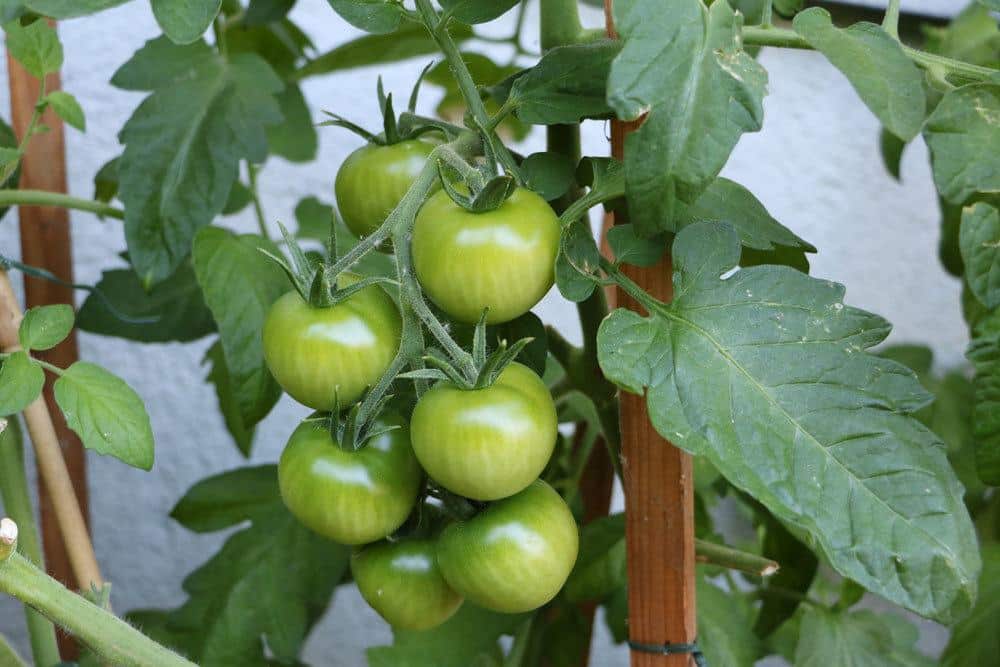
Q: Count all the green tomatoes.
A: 7